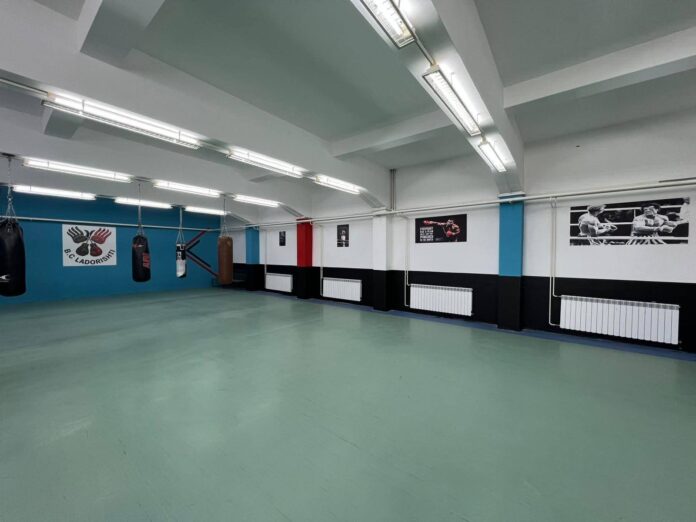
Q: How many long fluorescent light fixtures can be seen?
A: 12